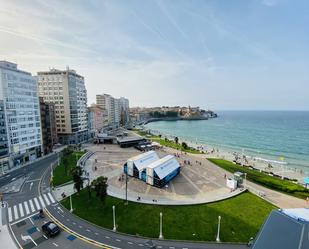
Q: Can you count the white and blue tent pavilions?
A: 2